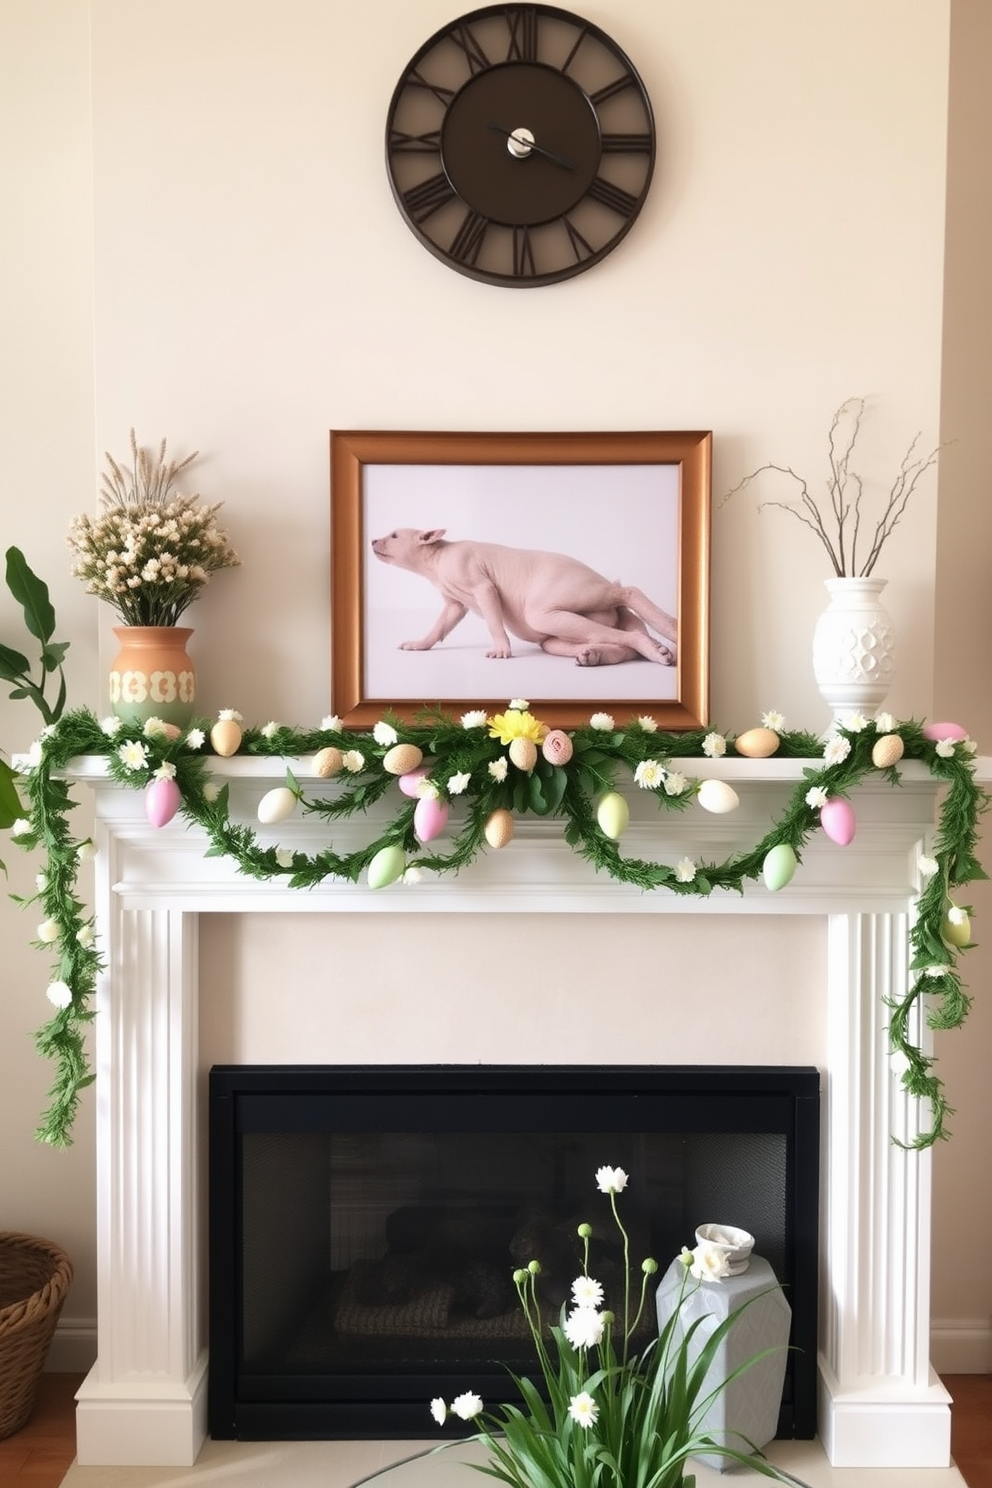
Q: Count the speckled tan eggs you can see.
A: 5